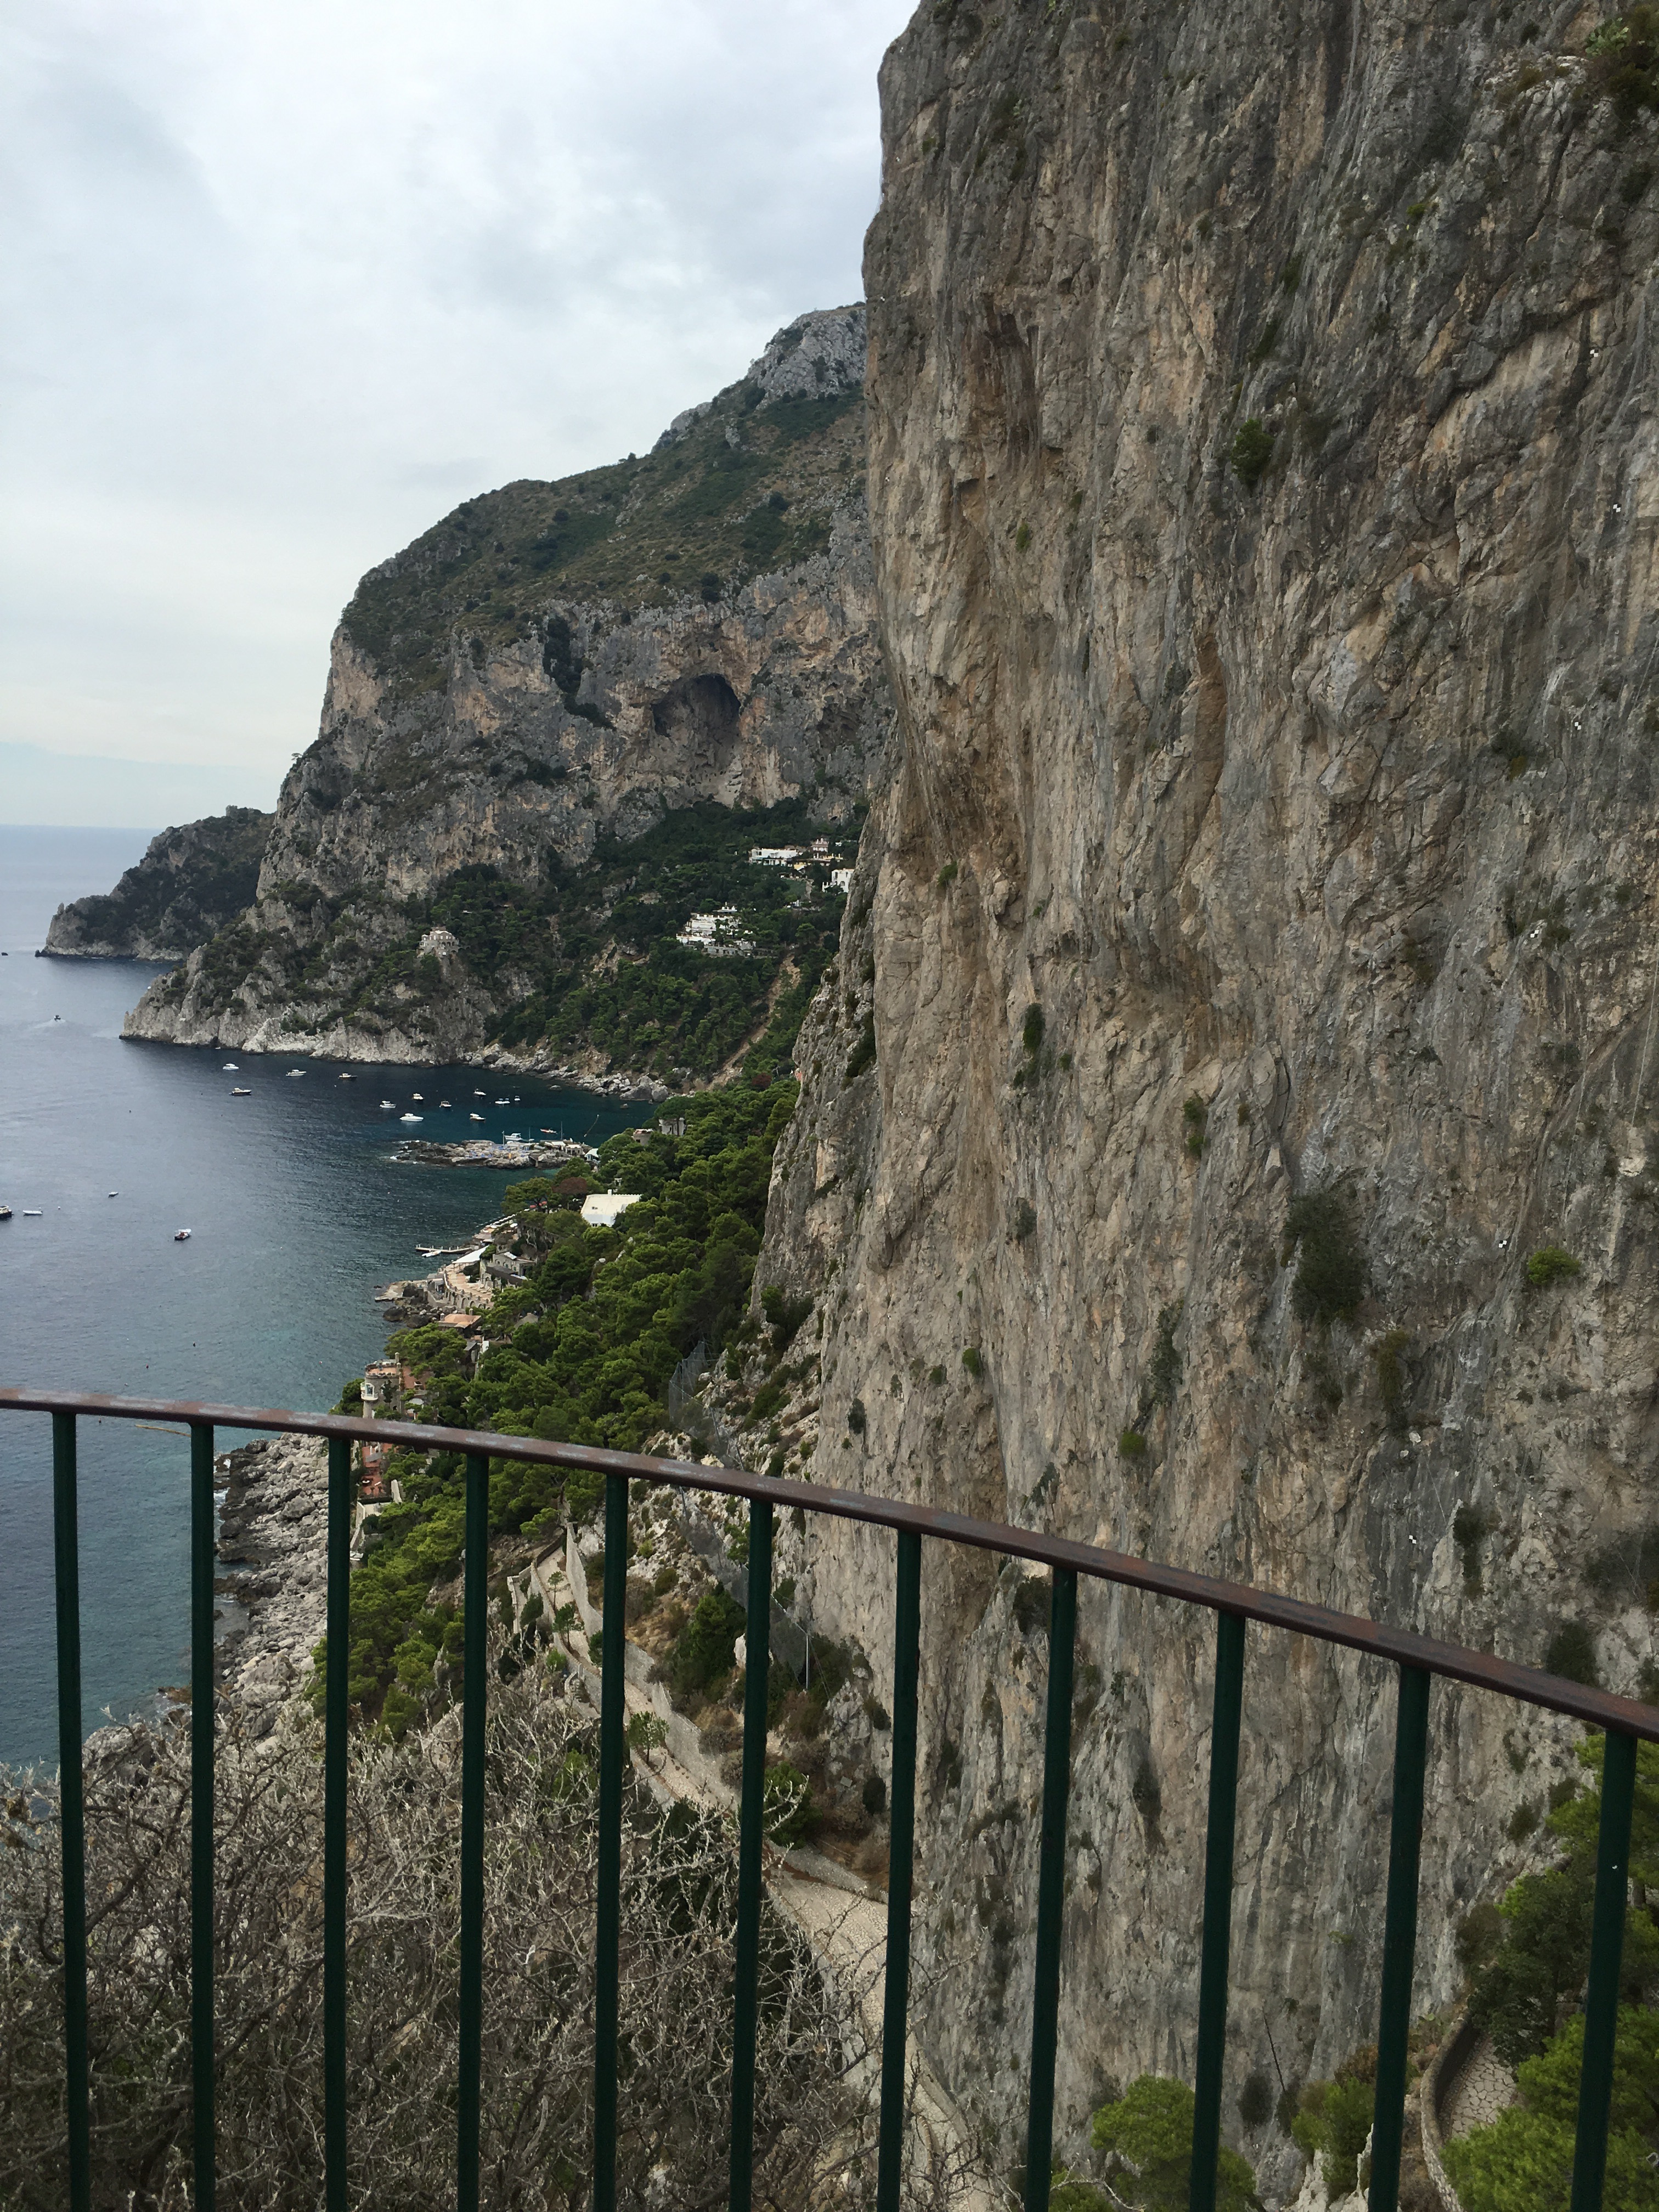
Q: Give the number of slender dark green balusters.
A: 11